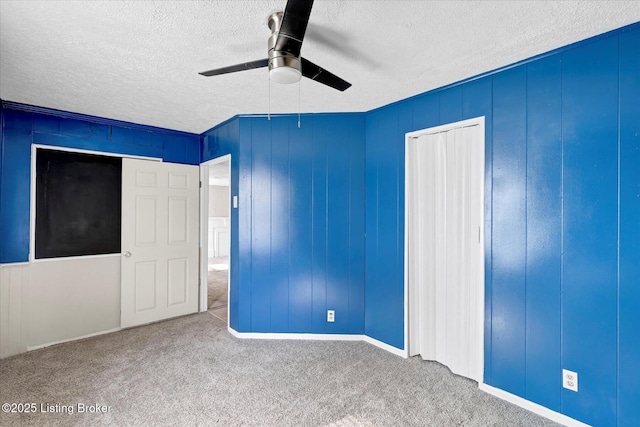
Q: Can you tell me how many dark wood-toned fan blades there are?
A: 3